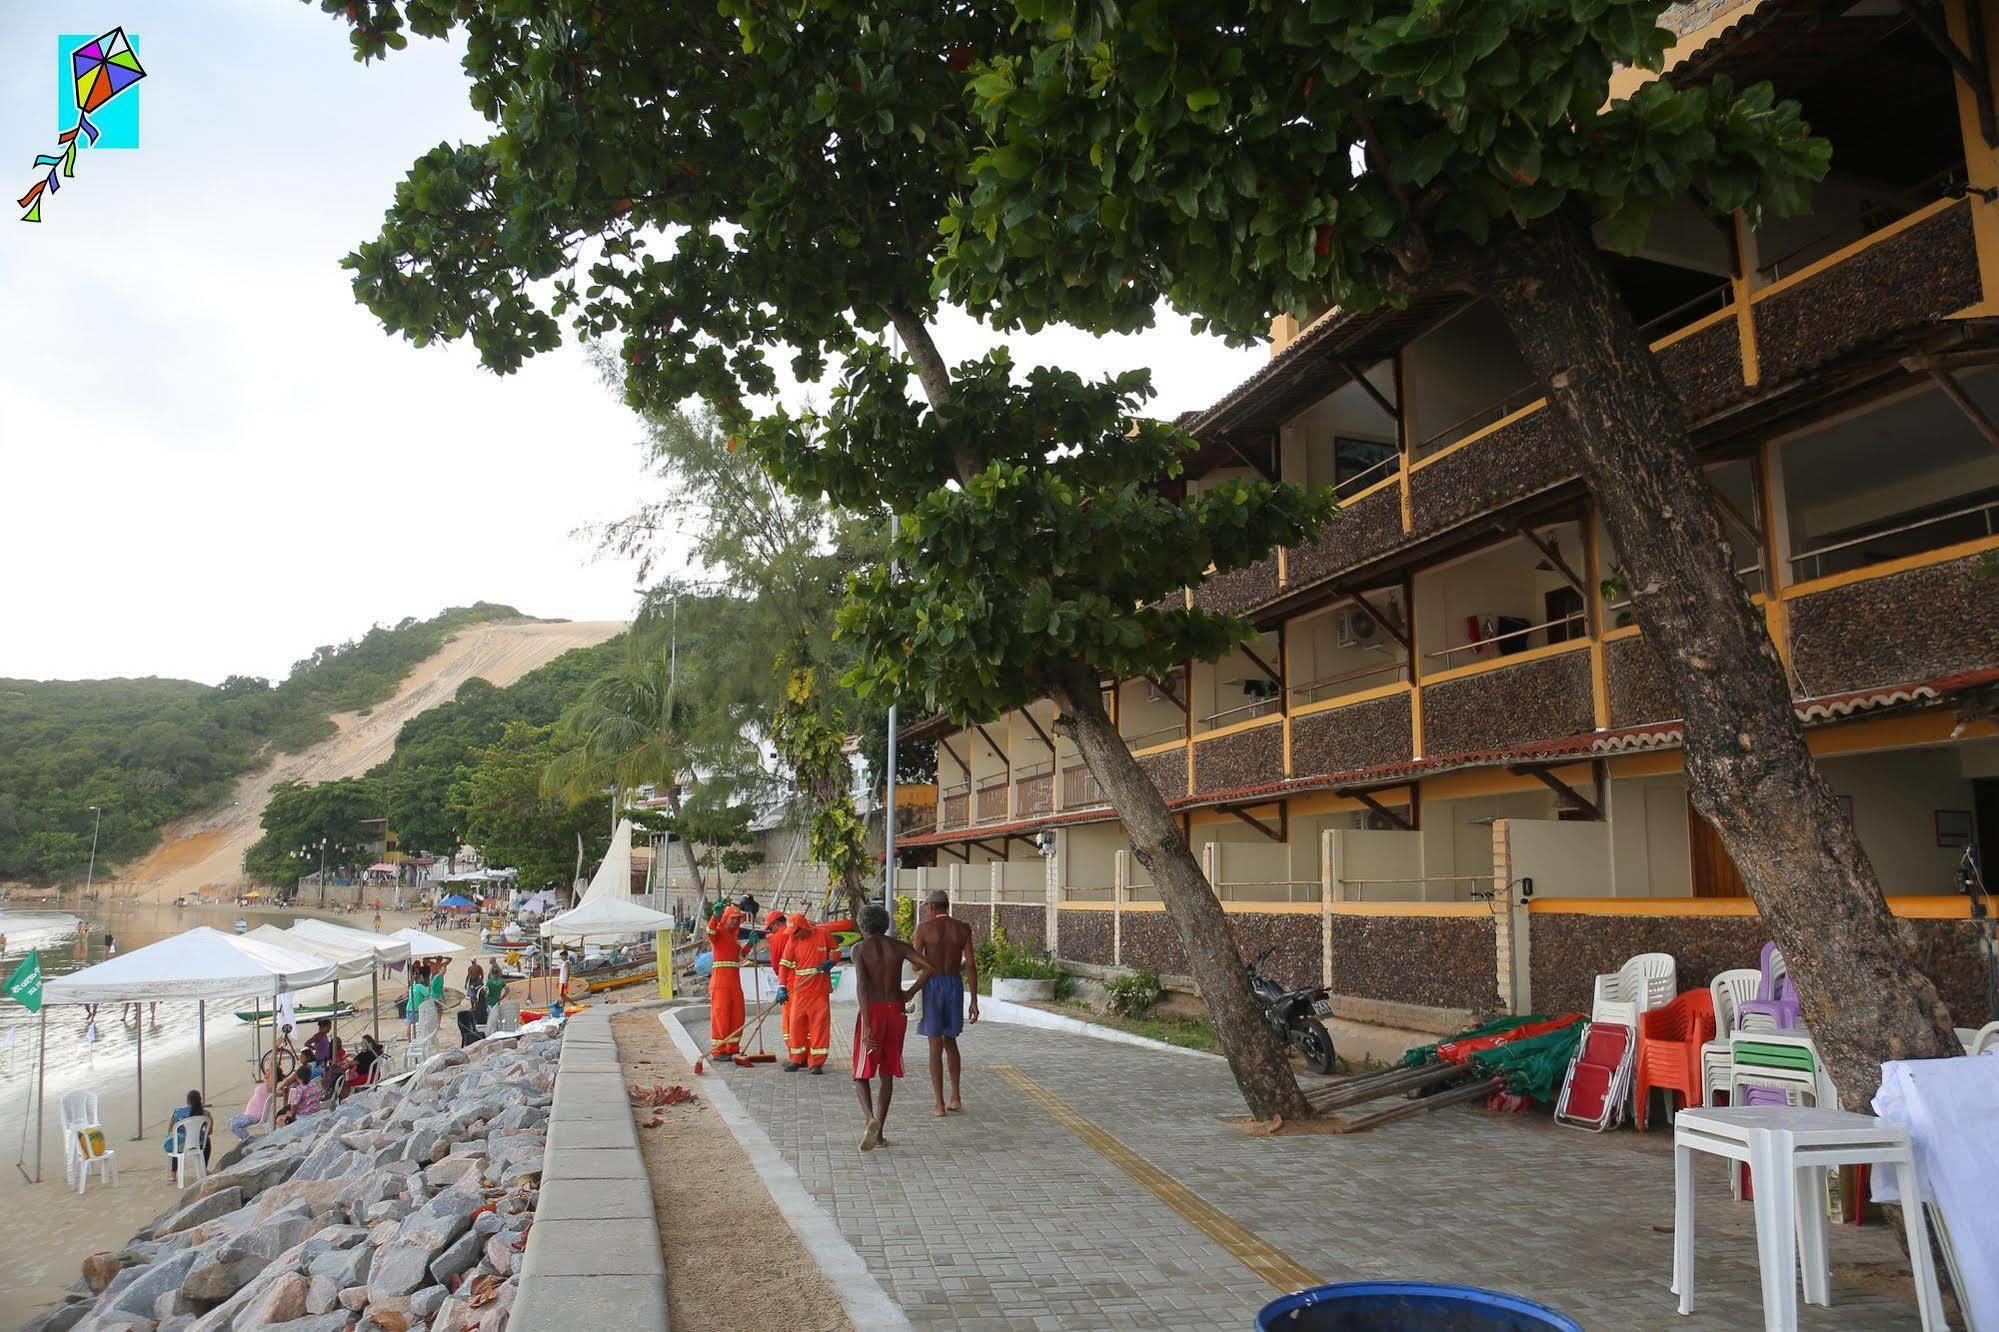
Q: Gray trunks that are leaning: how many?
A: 2